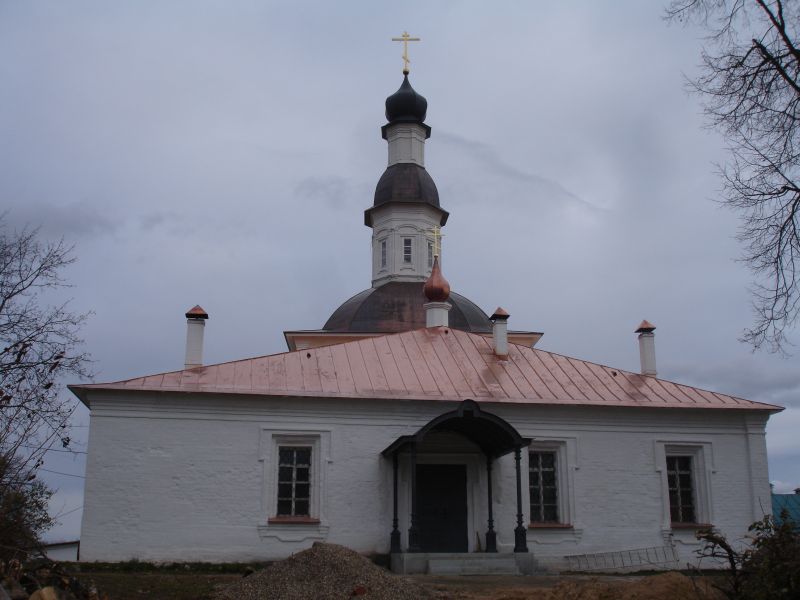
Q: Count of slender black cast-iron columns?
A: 4